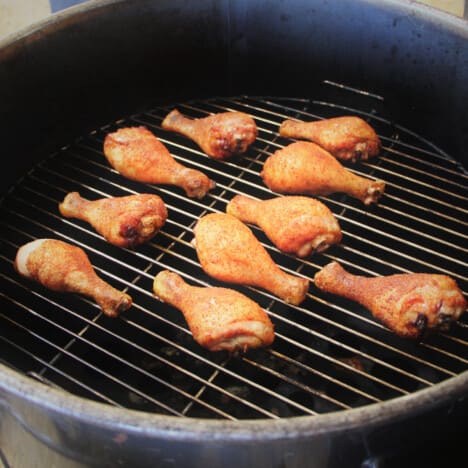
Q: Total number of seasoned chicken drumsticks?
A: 10